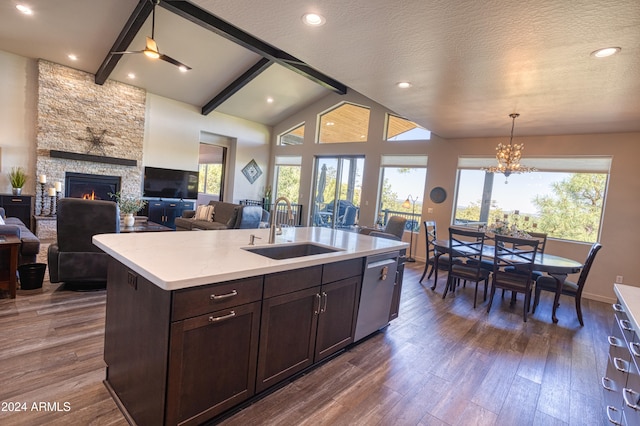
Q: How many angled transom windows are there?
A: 3